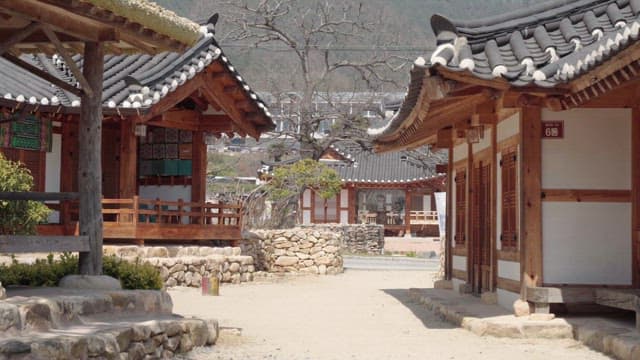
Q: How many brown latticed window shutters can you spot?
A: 2